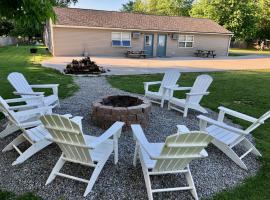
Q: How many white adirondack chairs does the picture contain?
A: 8